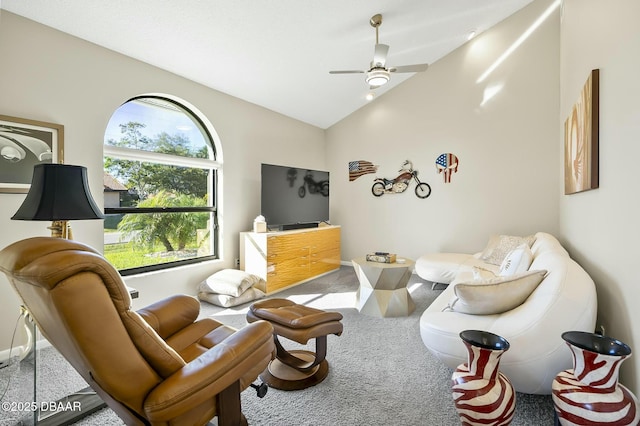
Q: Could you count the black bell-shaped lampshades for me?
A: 1